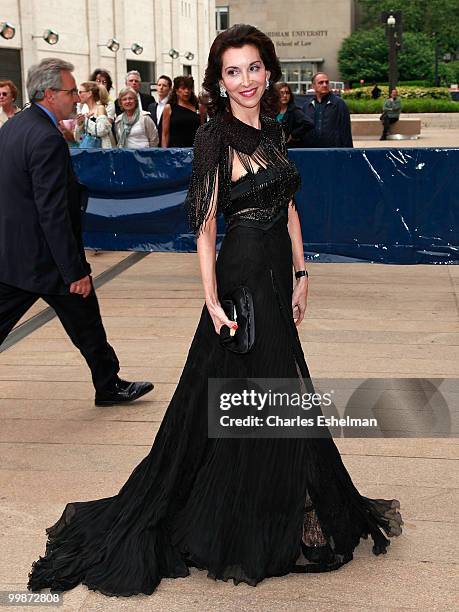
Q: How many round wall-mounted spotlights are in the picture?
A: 6